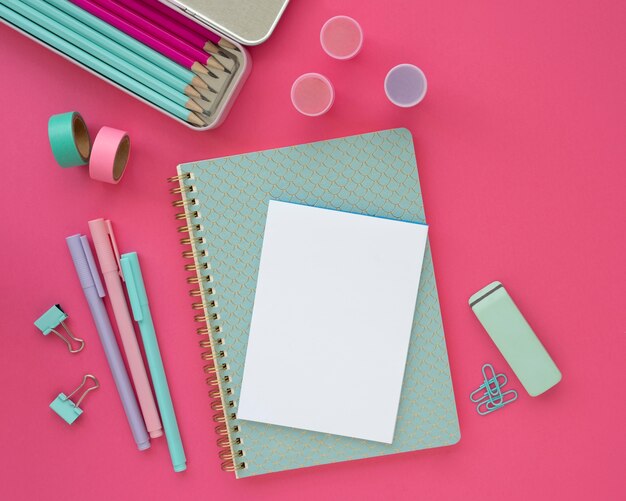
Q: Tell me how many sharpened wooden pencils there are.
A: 8